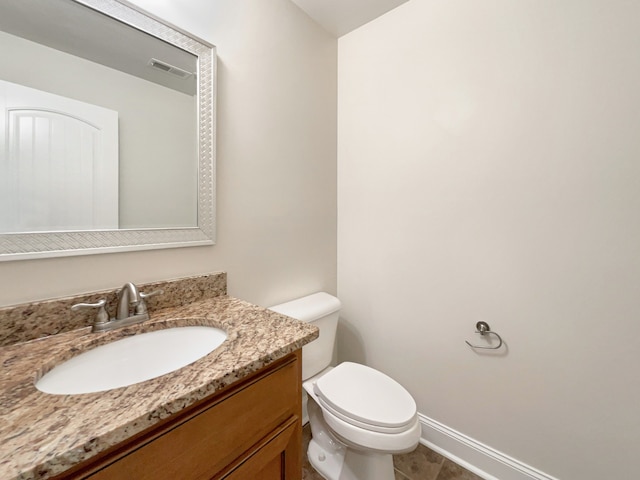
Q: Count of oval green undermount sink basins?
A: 0